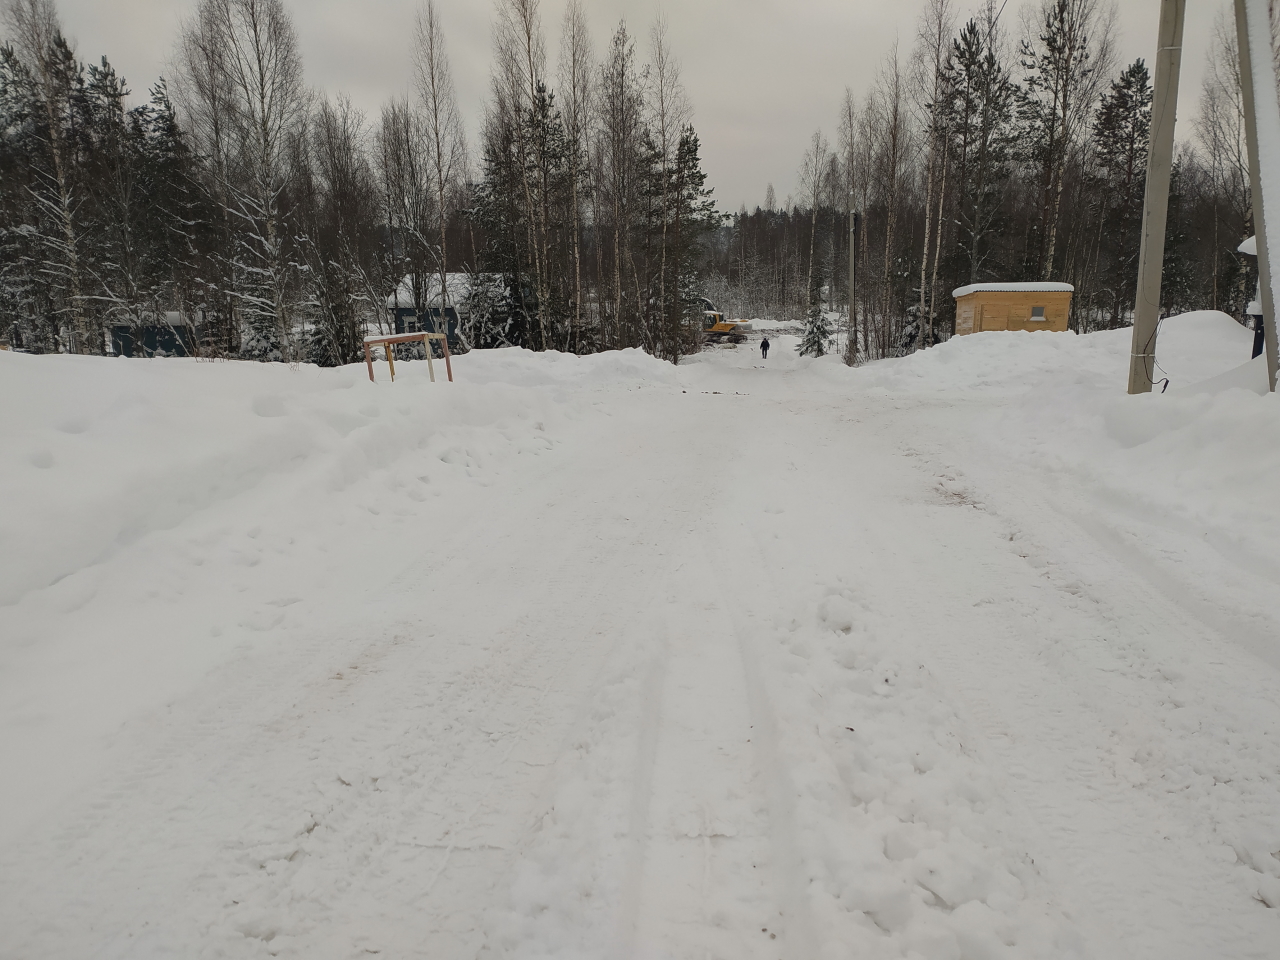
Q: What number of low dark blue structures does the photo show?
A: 2